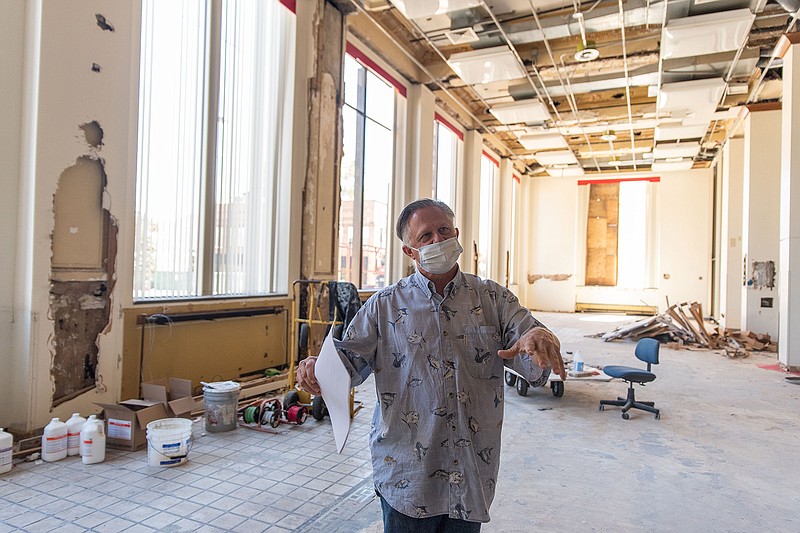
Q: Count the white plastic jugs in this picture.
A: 5